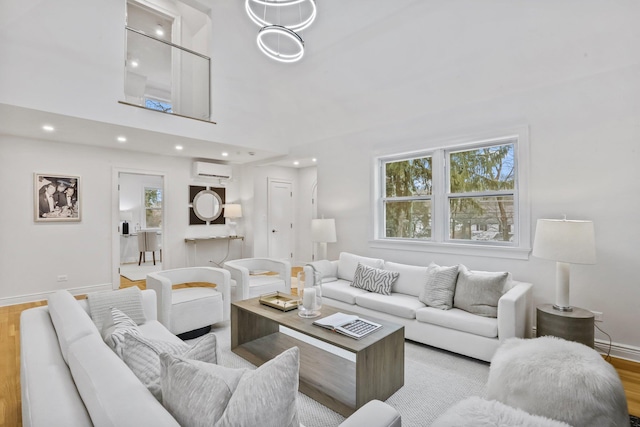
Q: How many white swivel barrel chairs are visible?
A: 2